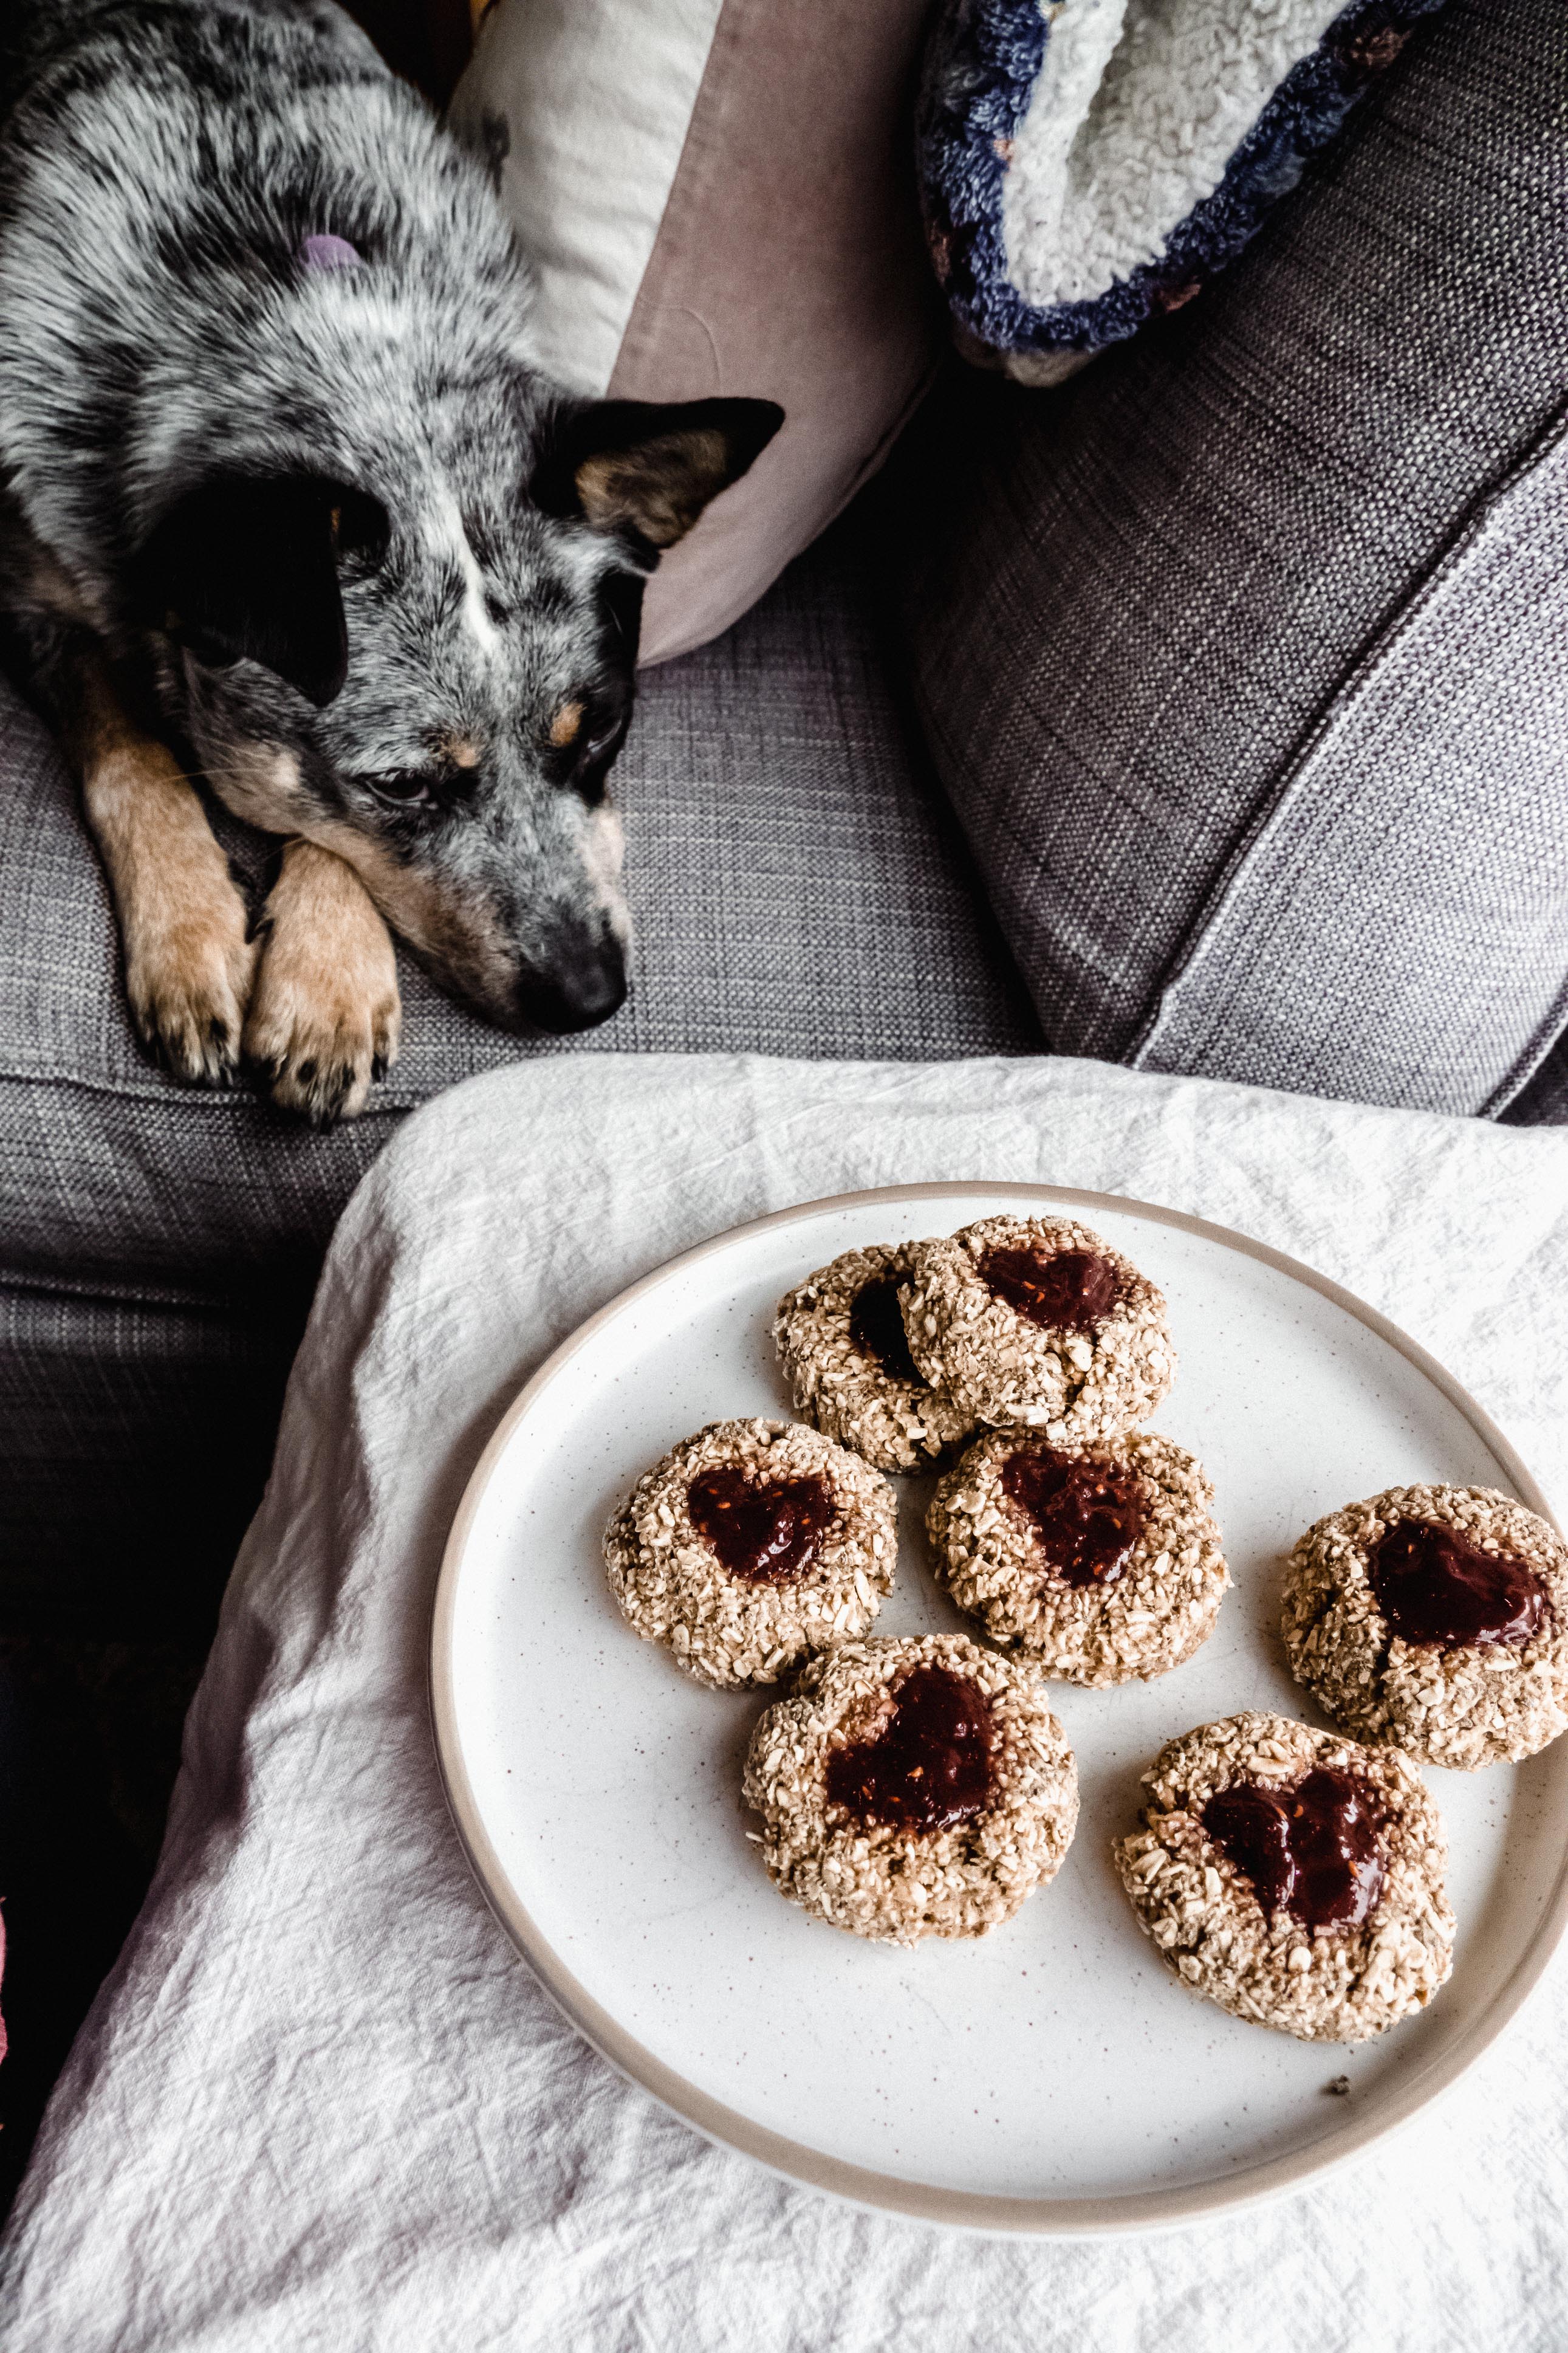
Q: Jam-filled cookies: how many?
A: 7